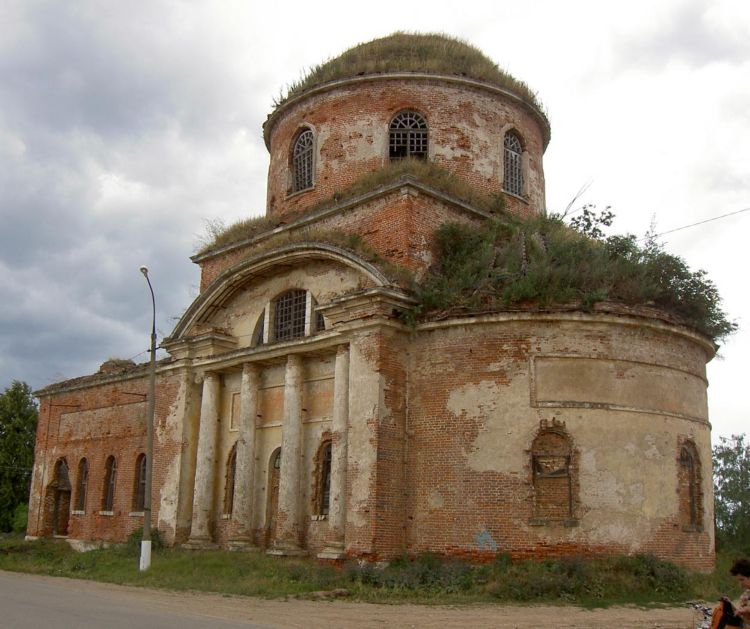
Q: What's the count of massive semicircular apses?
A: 1